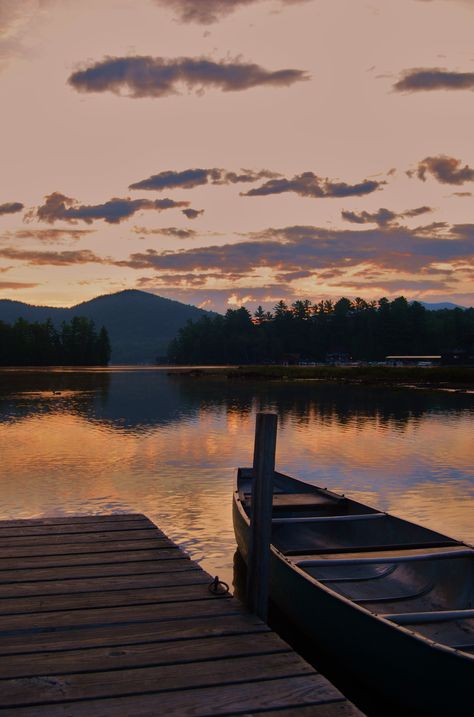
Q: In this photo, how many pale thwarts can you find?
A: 3